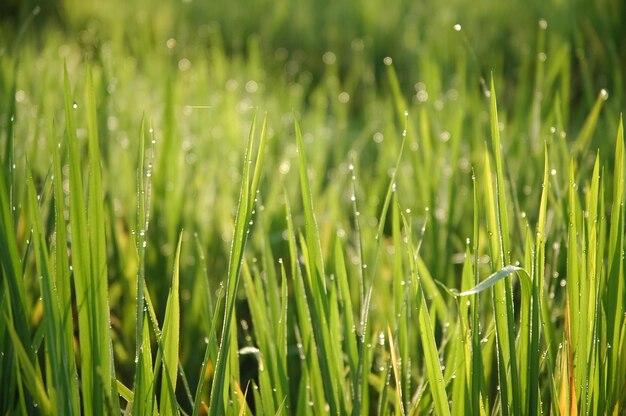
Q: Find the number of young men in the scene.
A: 0